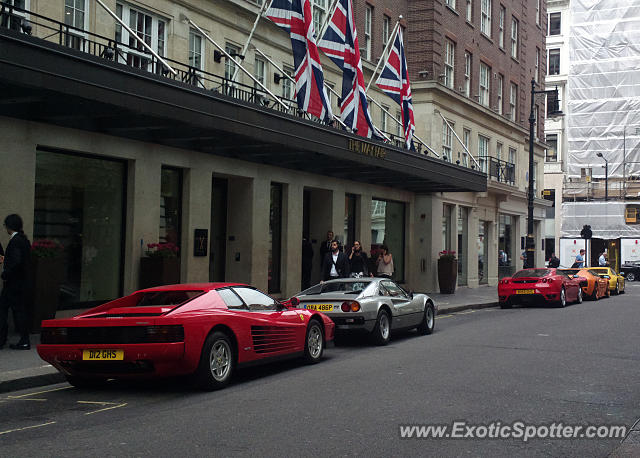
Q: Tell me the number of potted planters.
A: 3